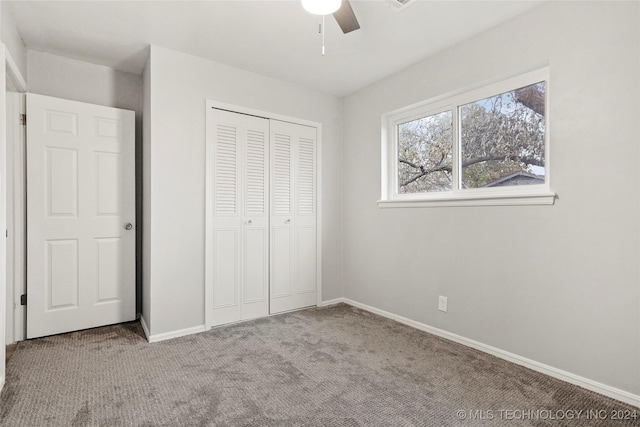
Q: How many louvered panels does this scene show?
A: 4